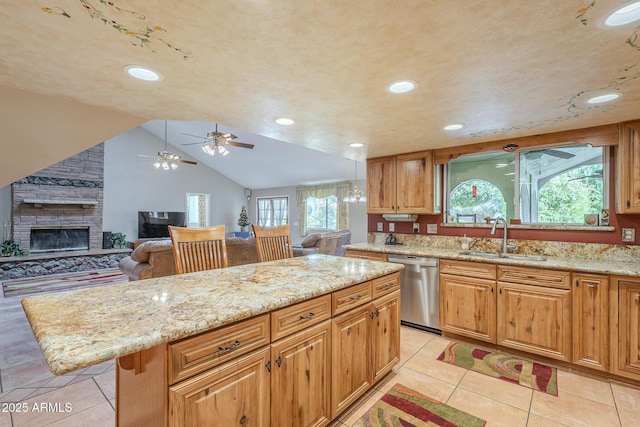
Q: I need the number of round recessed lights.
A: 7